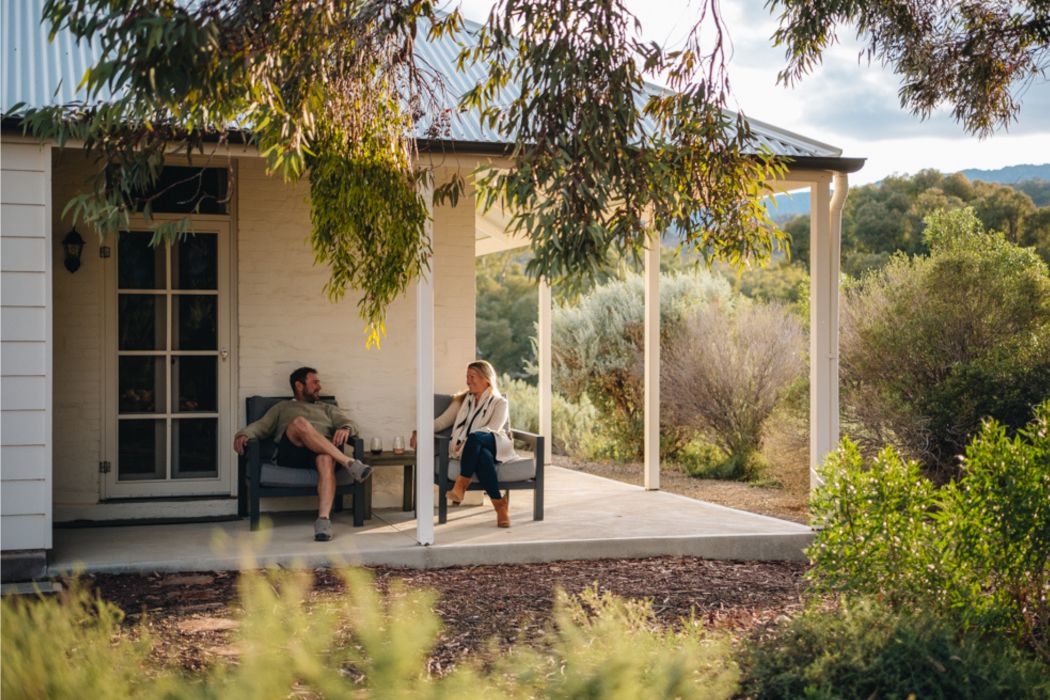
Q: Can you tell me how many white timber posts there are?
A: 4